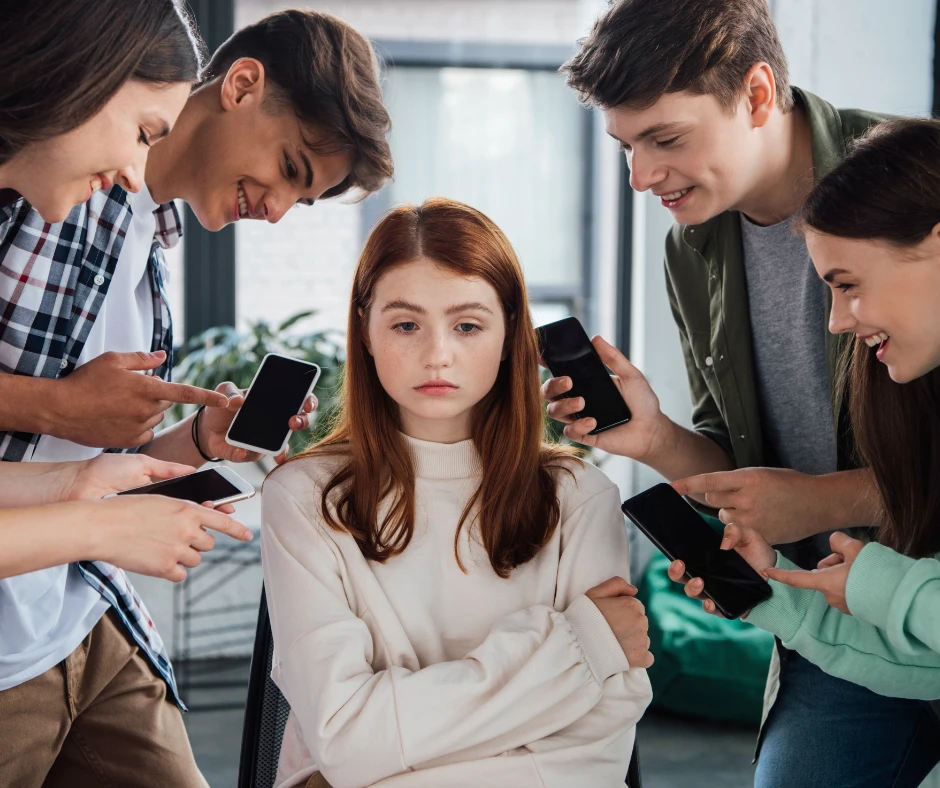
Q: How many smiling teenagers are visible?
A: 4